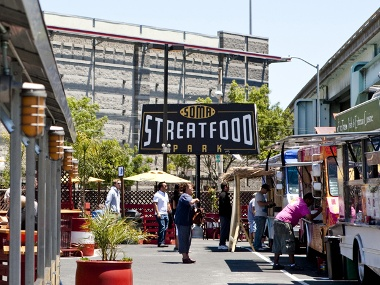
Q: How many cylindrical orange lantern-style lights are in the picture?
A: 4